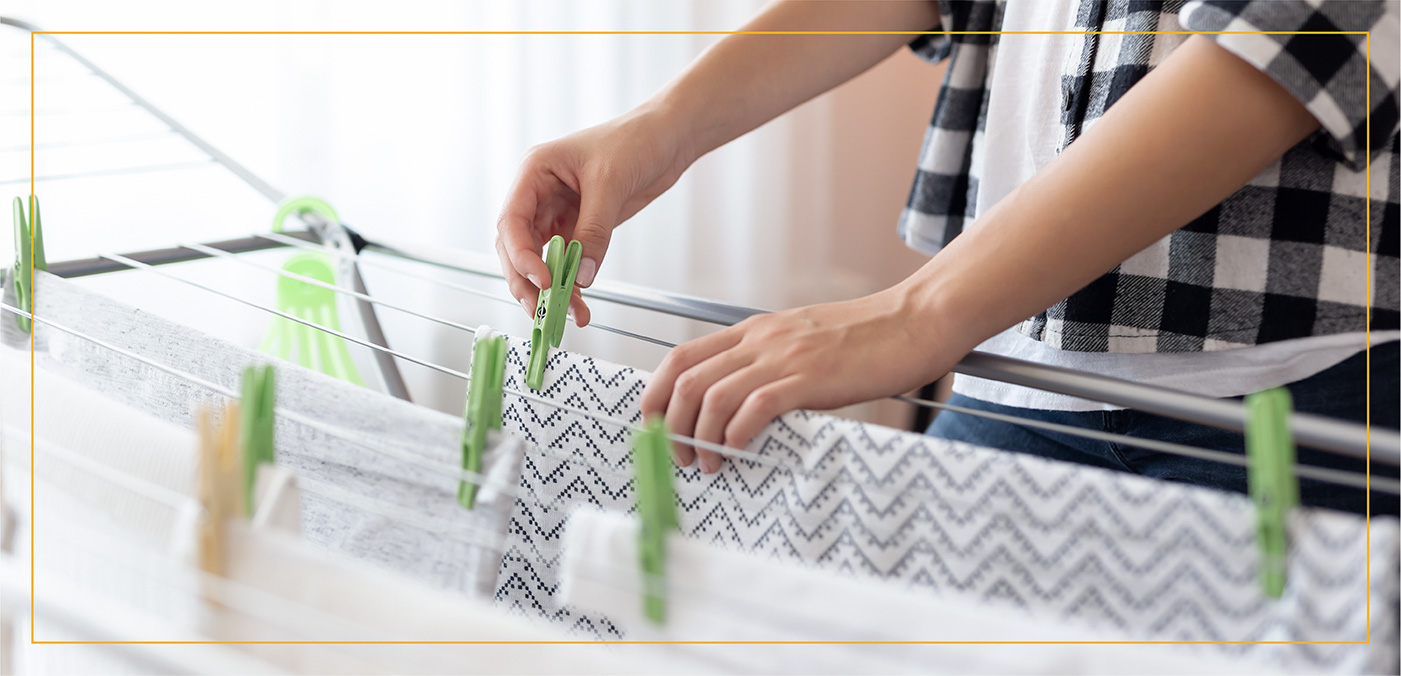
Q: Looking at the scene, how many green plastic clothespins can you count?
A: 6